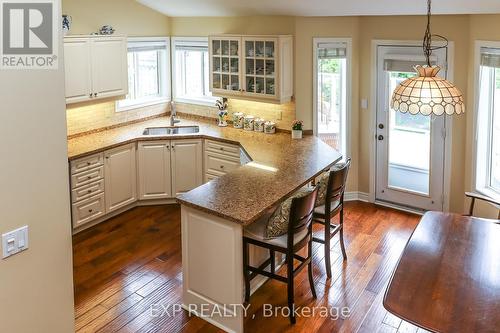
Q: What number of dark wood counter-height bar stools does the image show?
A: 2